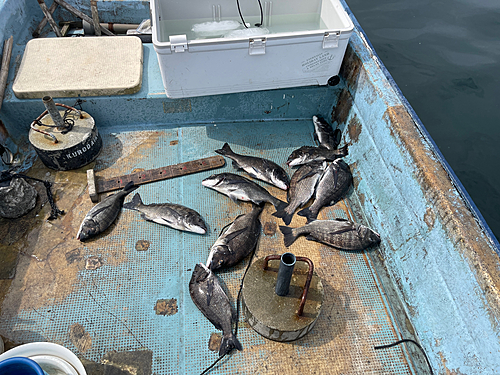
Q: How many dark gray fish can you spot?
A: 11